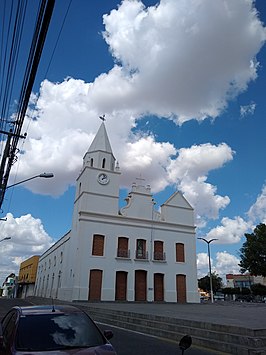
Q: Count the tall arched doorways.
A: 5